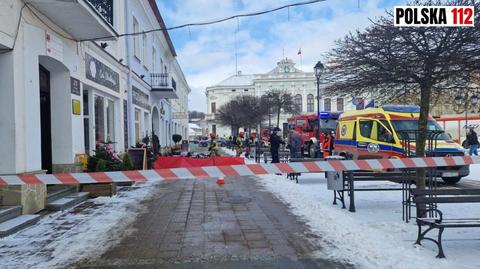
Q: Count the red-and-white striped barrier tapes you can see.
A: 1